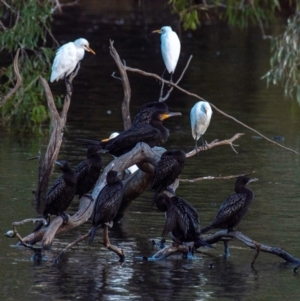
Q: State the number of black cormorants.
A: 8